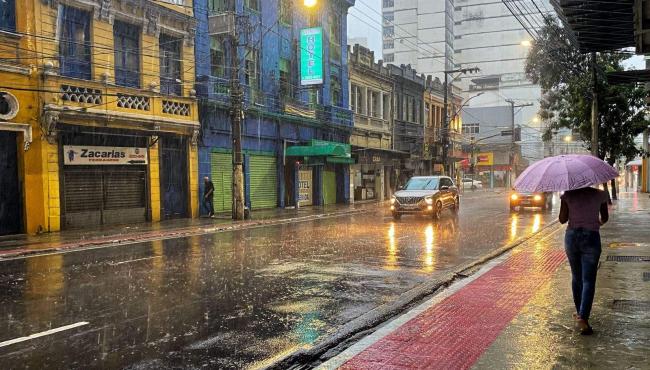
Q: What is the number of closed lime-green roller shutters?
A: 2